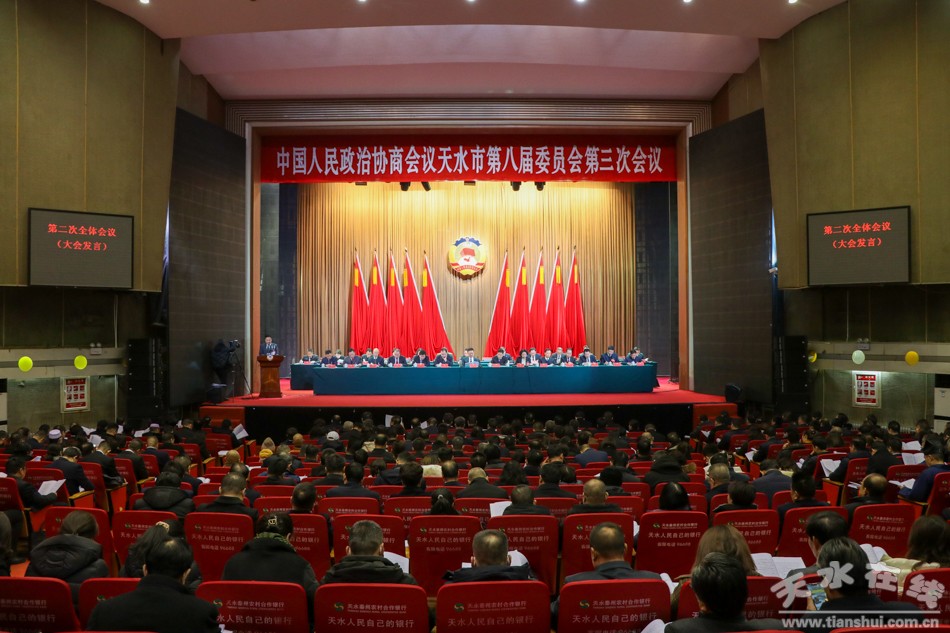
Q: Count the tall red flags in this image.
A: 10